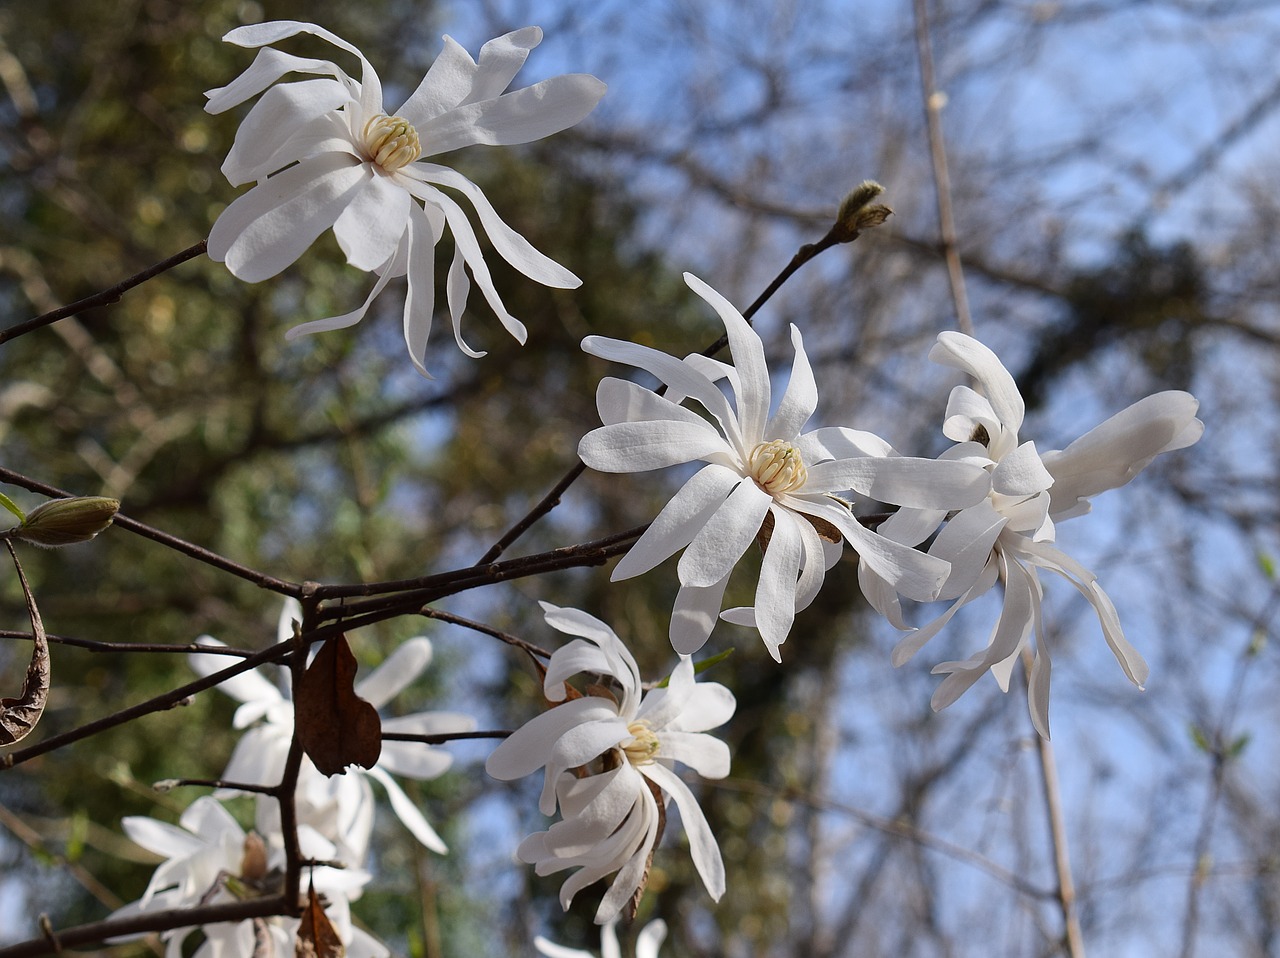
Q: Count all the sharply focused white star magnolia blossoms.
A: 4